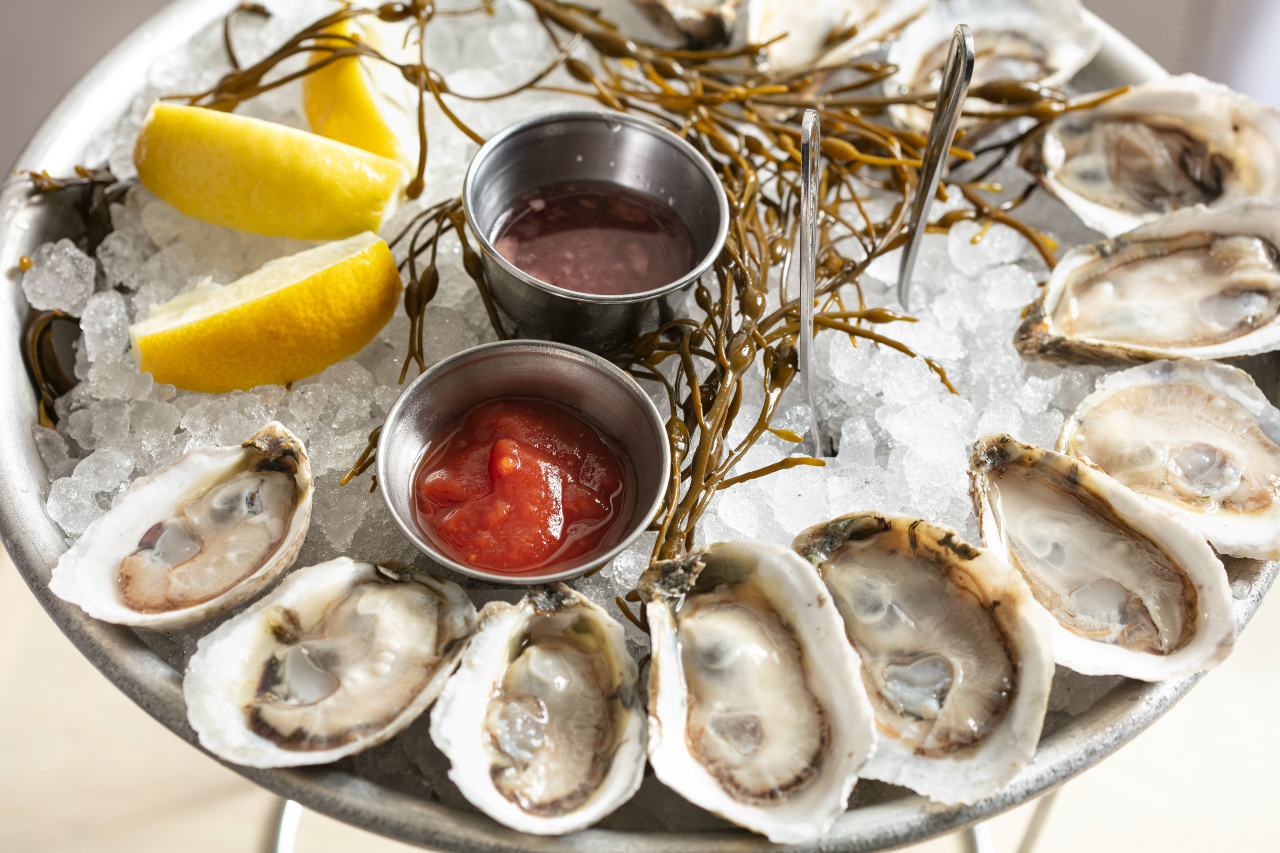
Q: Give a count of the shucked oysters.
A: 12